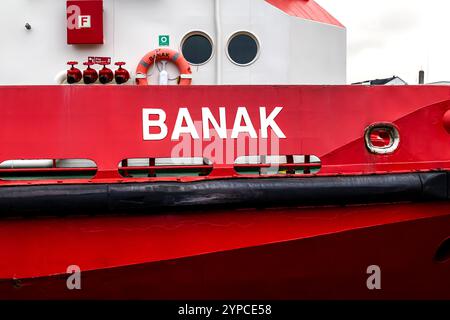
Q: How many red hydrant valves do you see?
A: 4